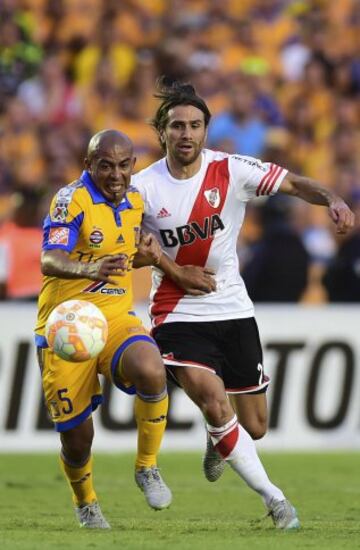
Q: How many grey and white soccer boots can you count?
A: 4